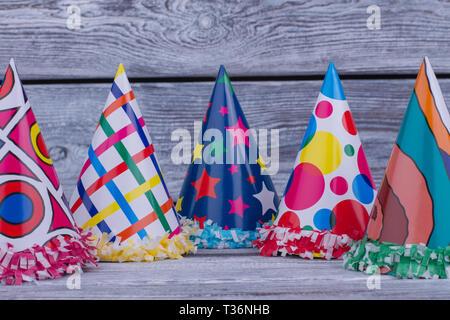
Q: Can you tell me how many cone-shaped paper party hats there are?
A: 5